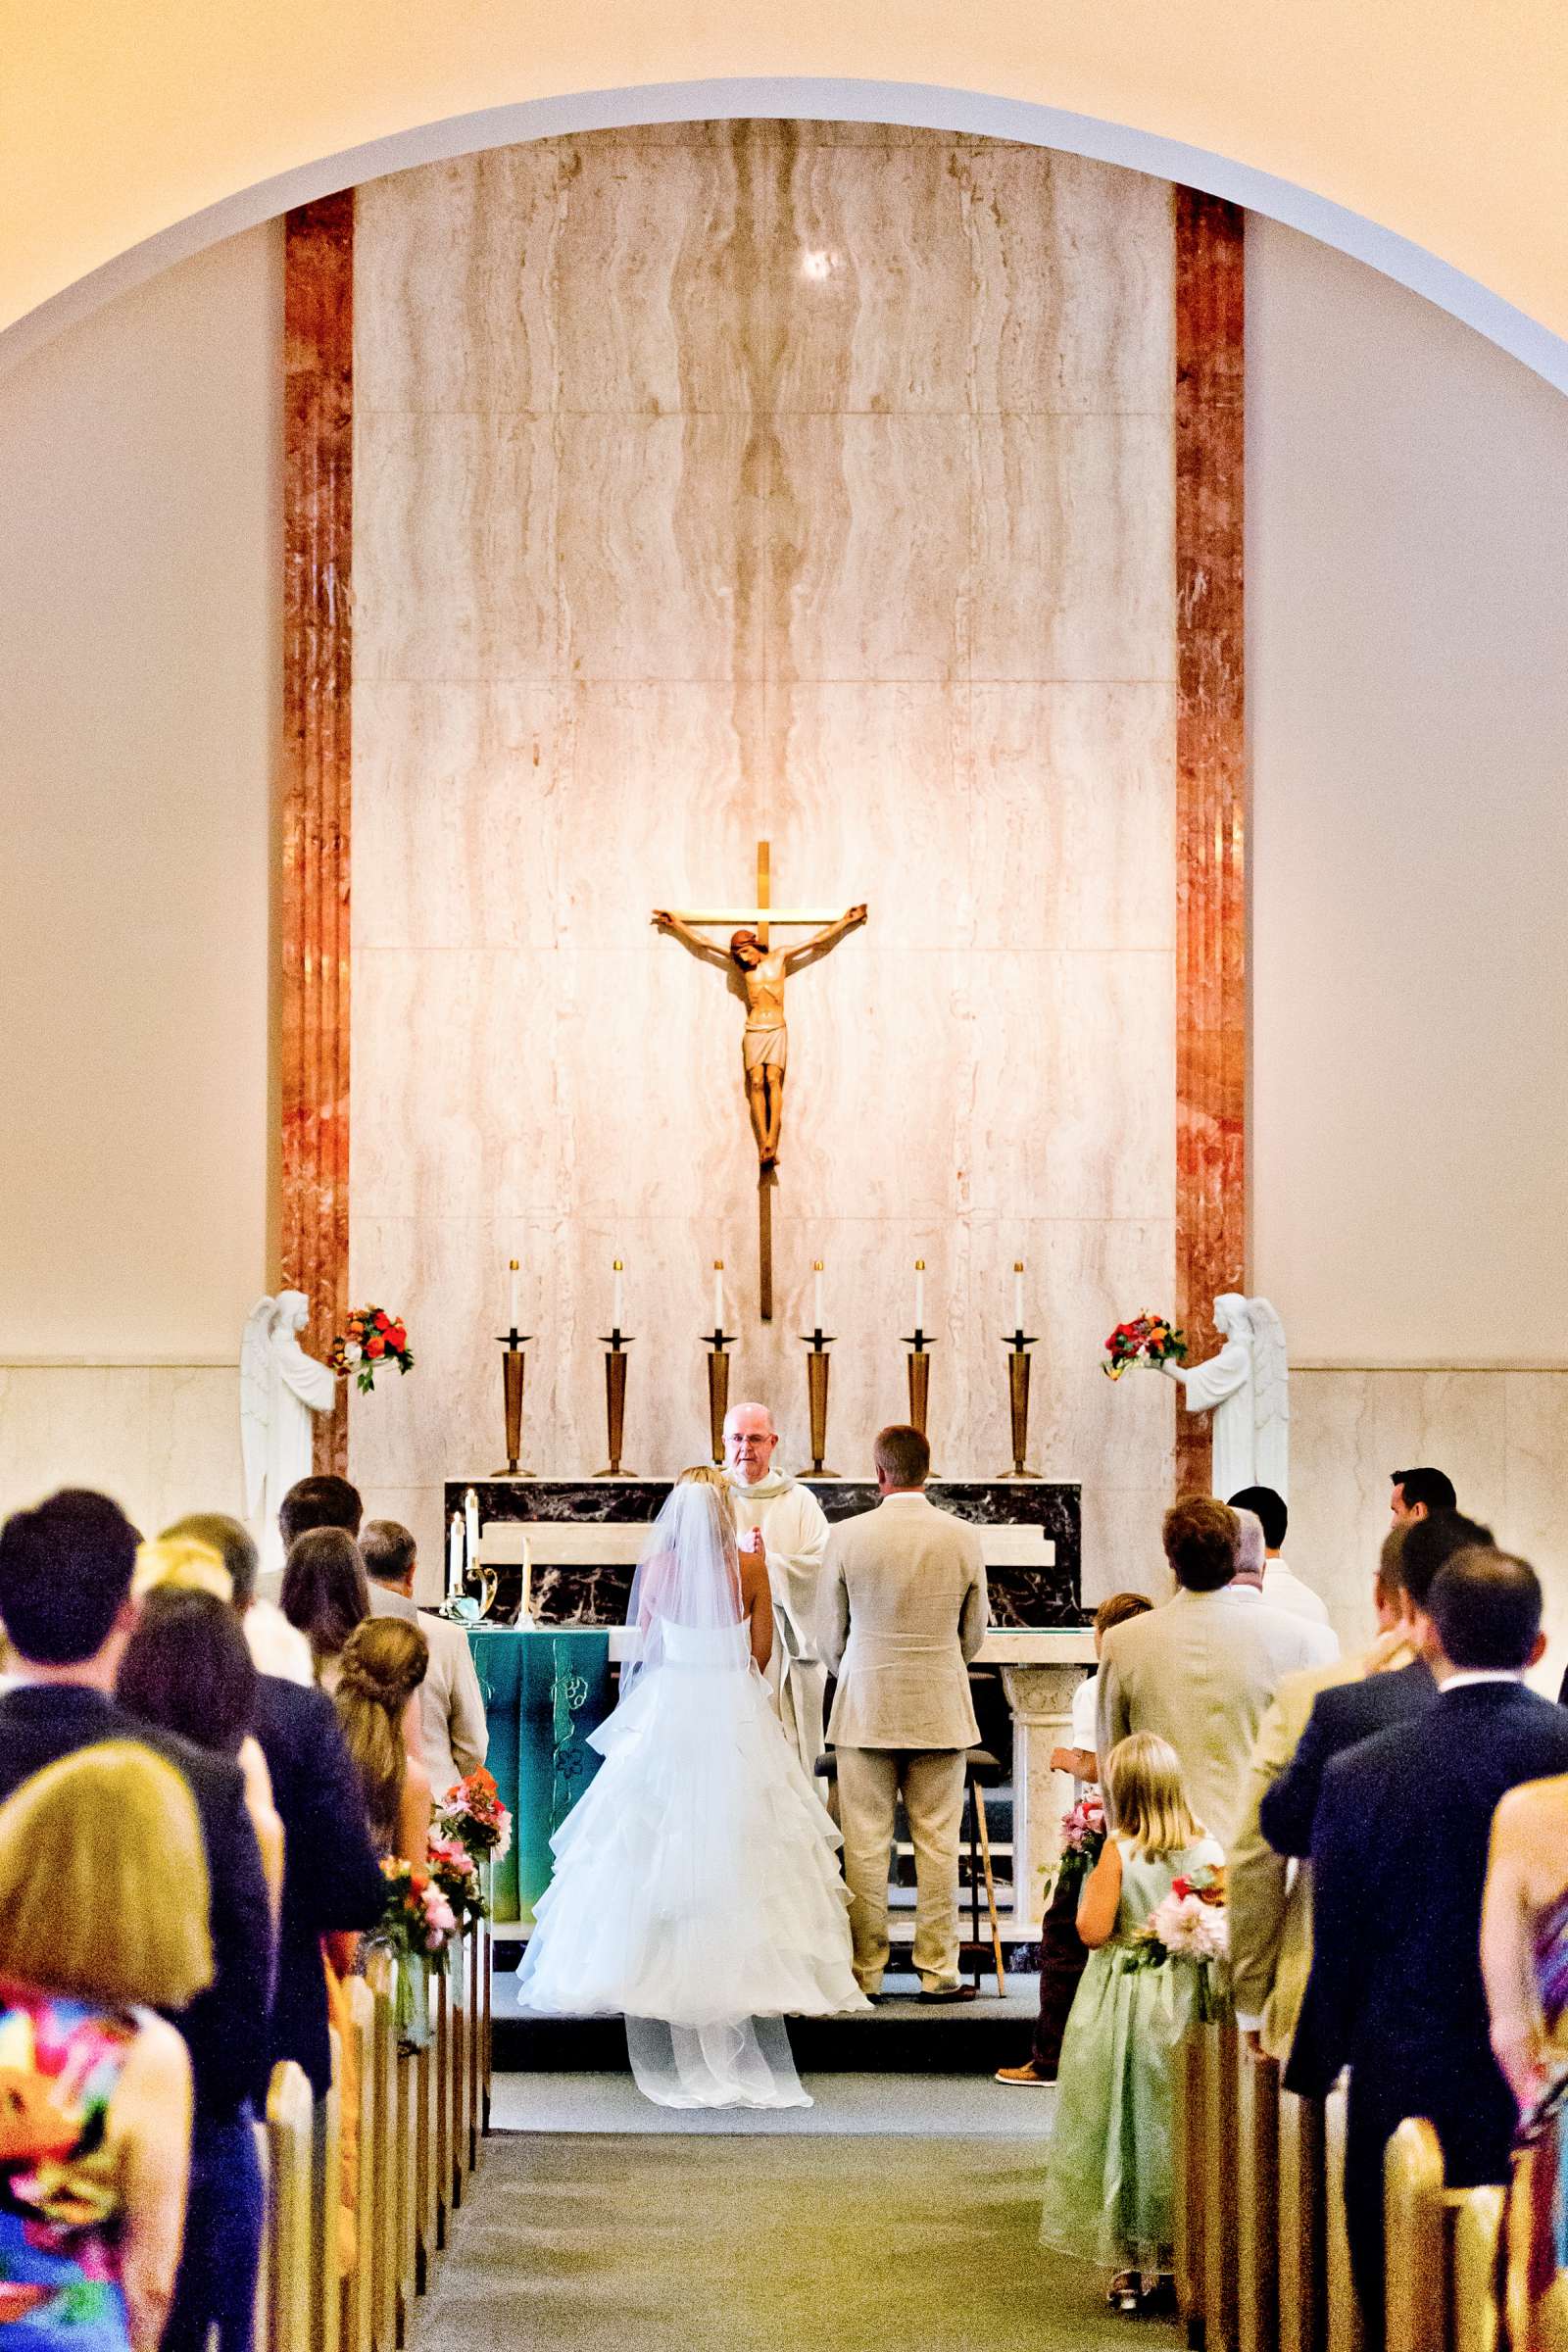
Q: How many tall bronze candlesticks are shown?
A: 6